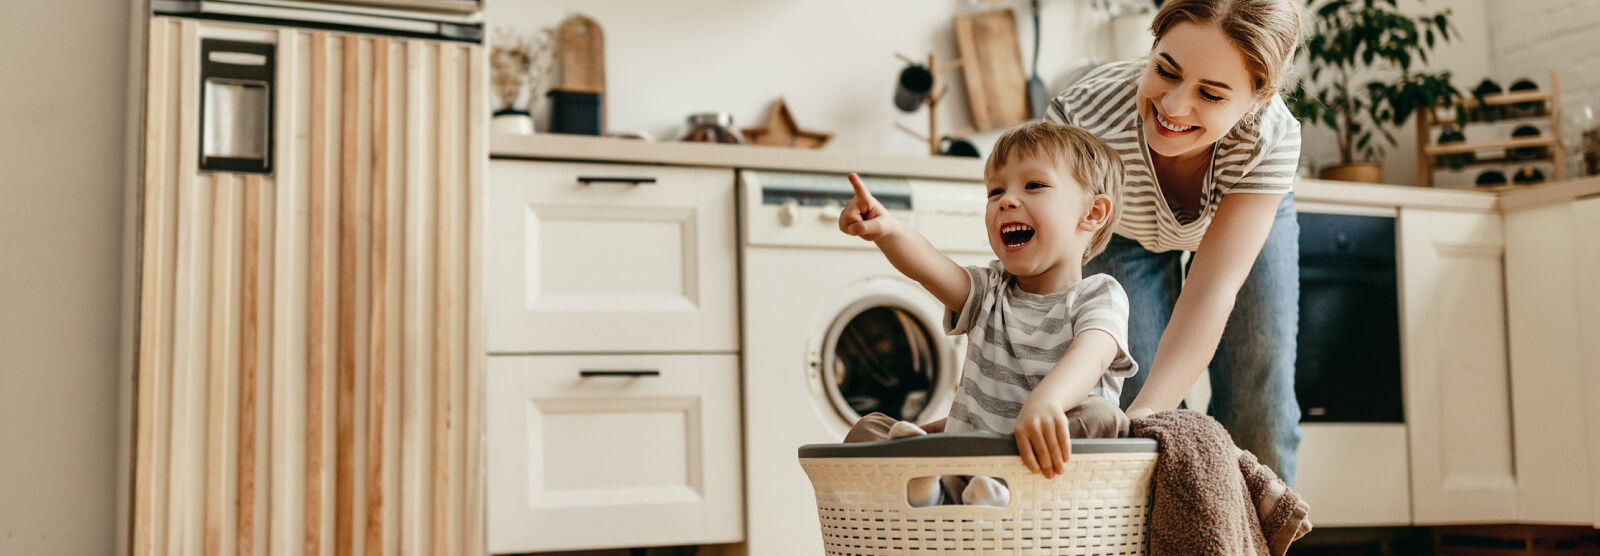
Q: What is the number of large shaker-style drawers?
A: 2